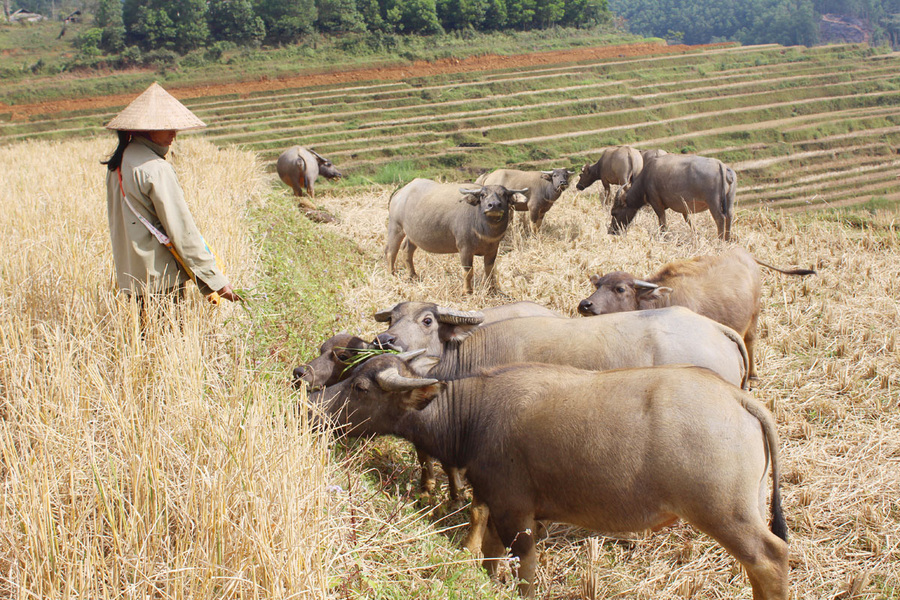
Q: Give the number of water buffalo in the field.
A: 10